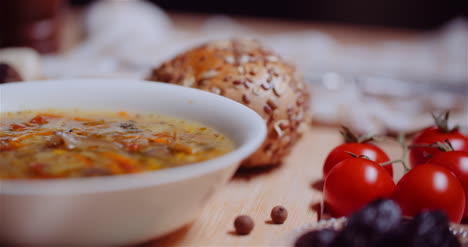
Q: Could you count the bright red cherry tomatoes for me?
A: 5